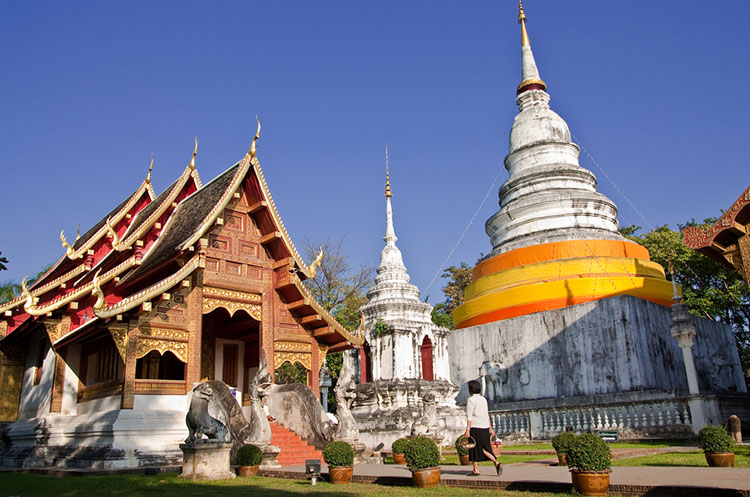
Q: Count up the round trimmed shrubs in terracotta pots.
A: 8